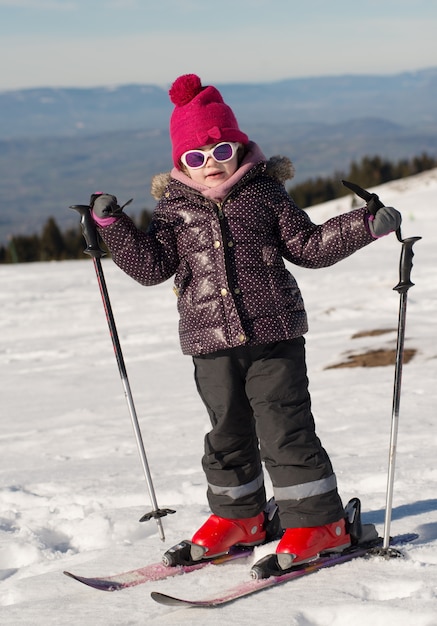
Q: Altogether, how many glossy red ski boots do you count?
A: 2